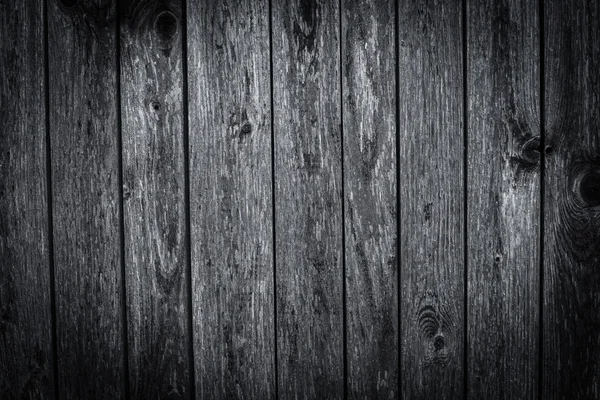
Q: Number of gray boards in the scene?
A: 9